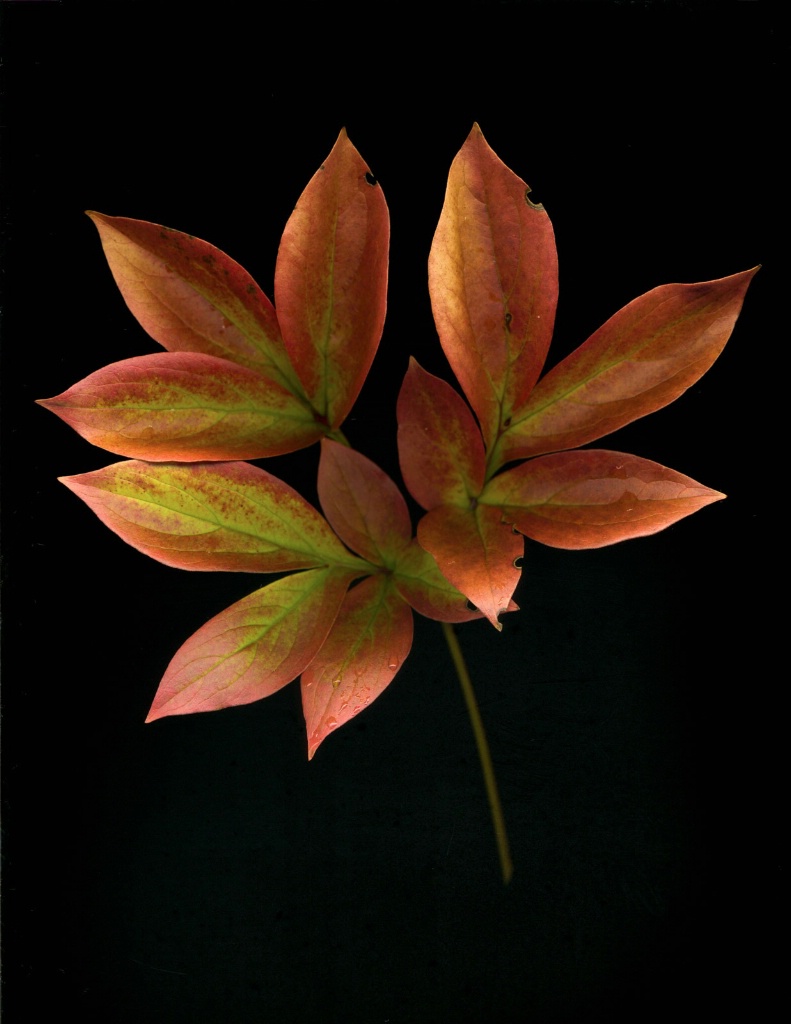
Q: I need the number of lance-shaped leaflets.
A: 13